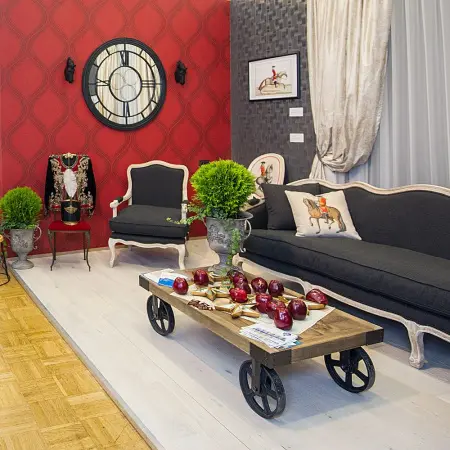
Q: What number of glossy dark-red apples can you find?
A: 13